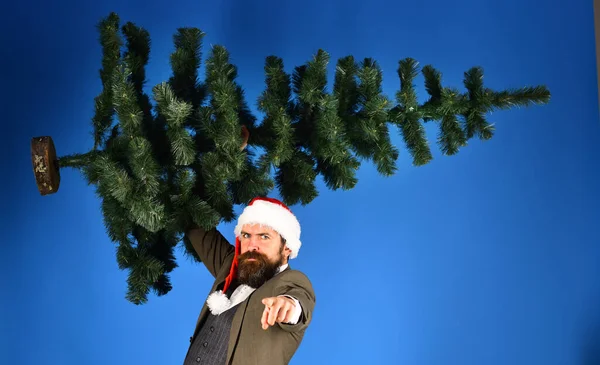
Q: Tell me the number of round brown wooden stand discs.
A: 1